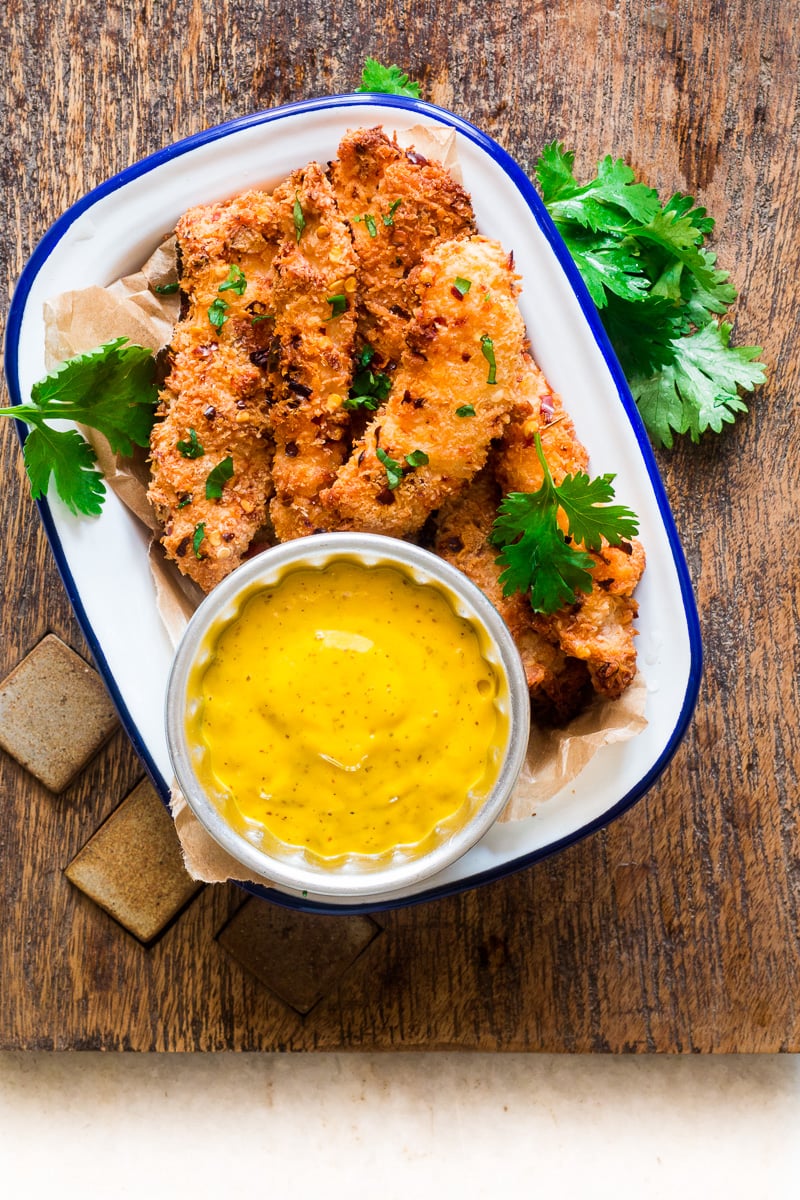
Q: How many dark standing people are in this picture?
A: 0